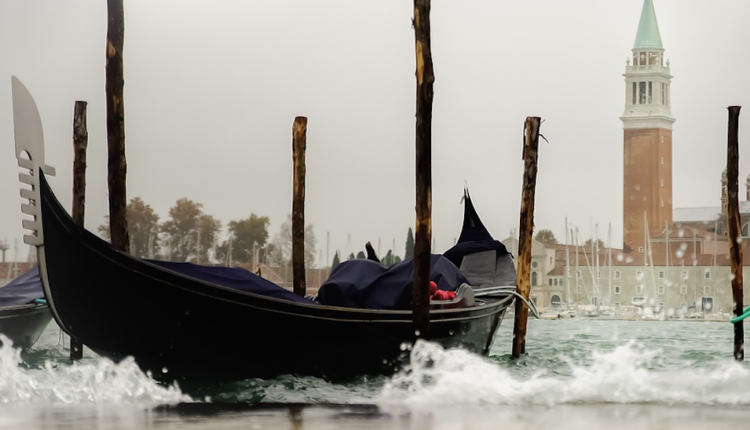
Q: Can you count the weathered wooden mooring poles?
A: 6